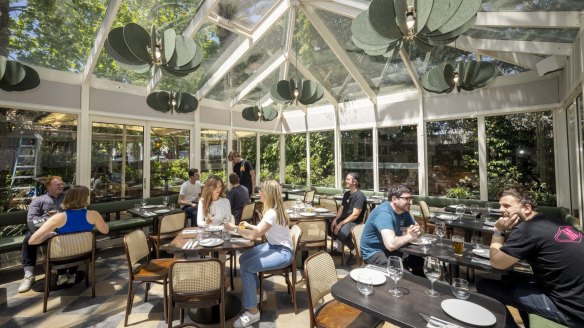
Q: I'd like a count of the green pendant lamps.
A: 7